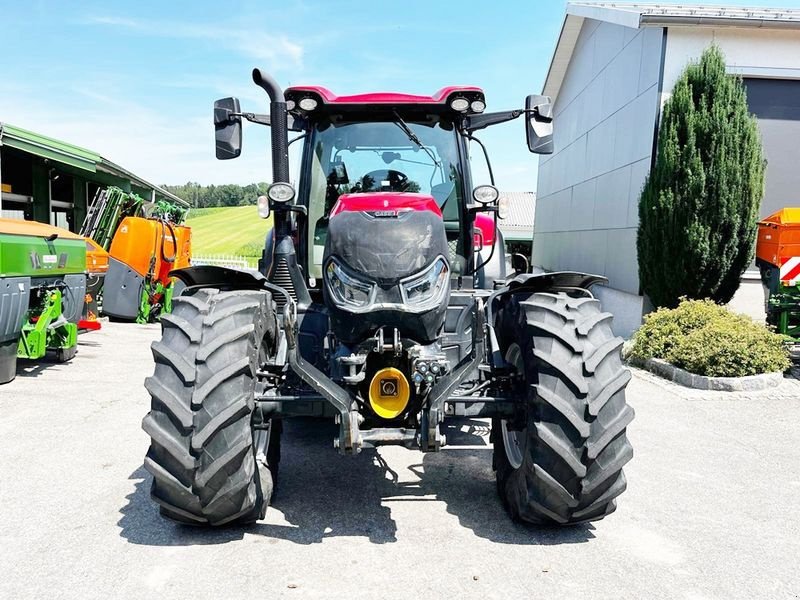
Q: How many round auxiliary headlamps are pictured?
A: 6